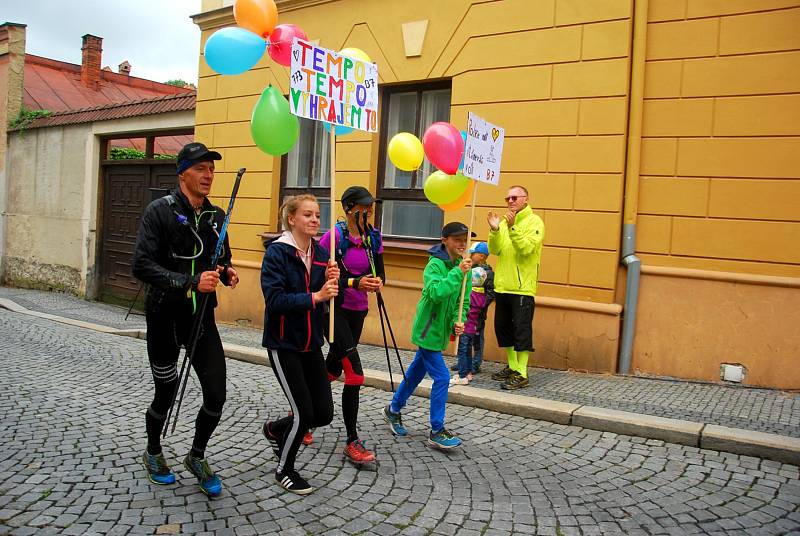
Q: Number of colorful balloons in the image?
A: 11